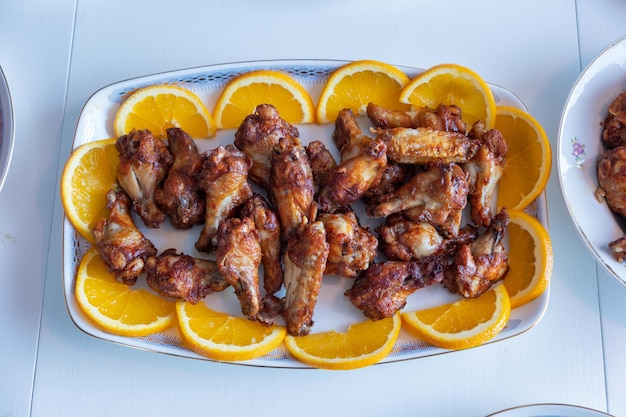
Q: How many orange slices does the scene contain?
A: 11